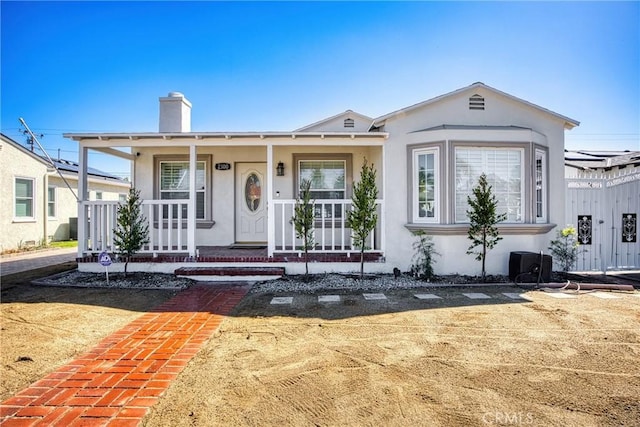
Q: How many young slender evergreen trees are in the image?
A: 4